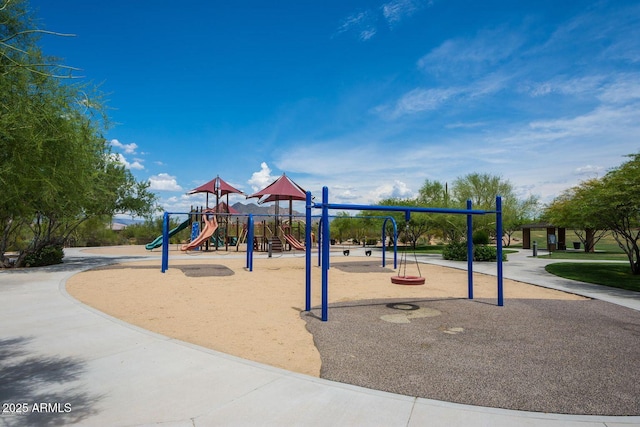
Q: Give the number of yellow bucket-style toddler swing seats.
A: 0